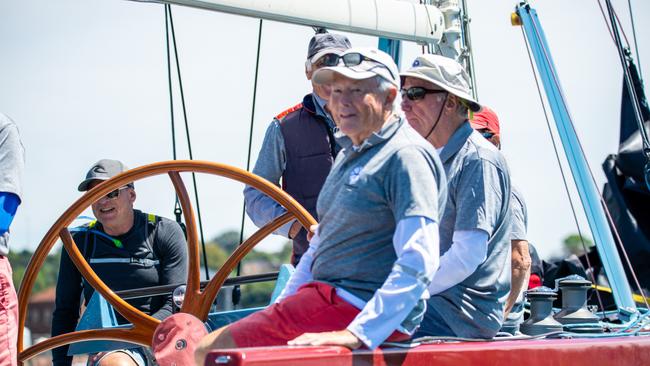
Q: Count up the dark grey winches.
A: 2